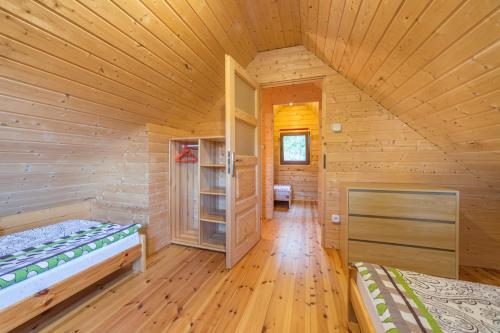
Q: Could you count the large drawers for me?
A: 3